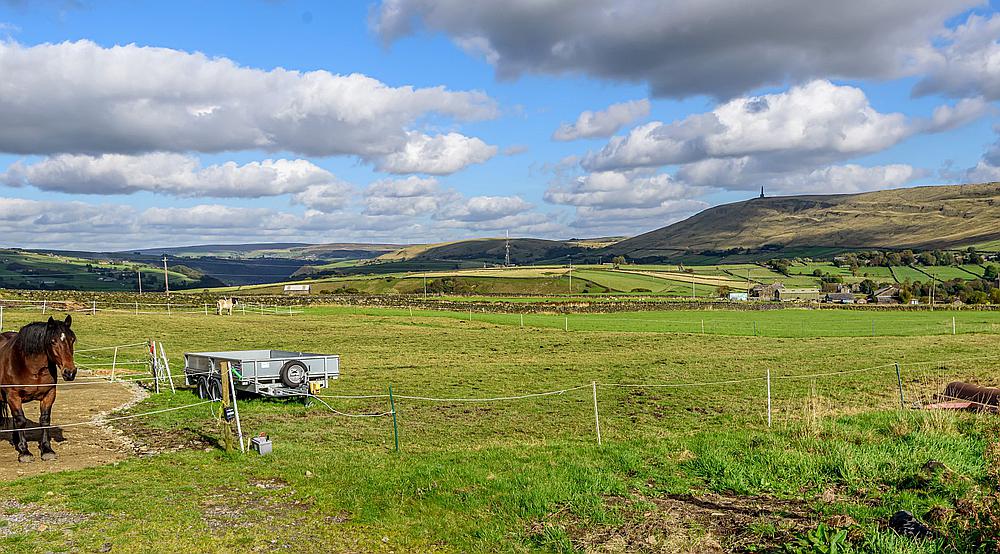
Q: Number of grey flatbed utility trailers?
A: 1